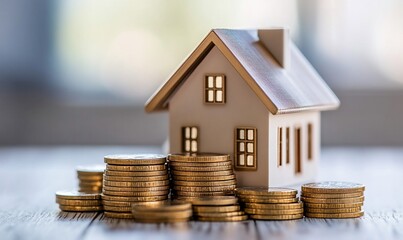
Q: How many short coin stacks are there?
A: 6